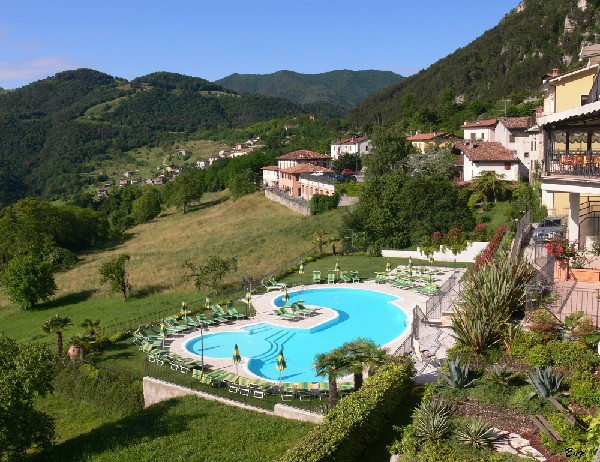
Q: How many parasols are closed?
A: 14